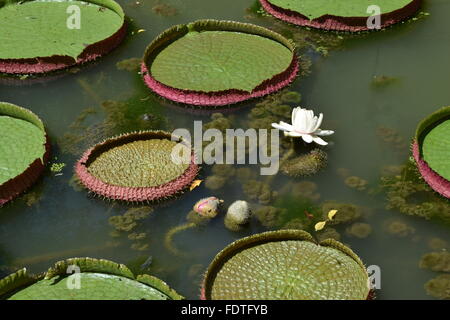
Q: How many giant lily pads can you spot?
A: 8